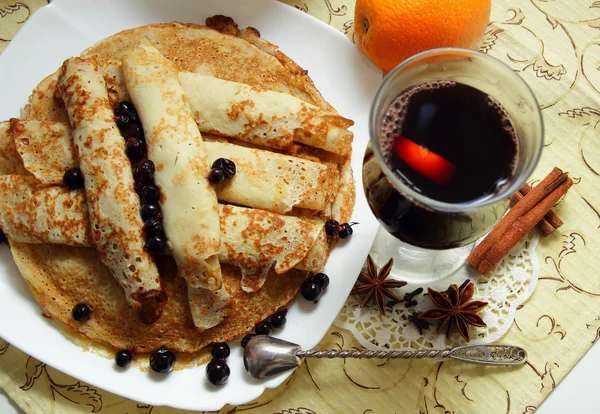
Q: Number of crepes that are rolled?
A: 5